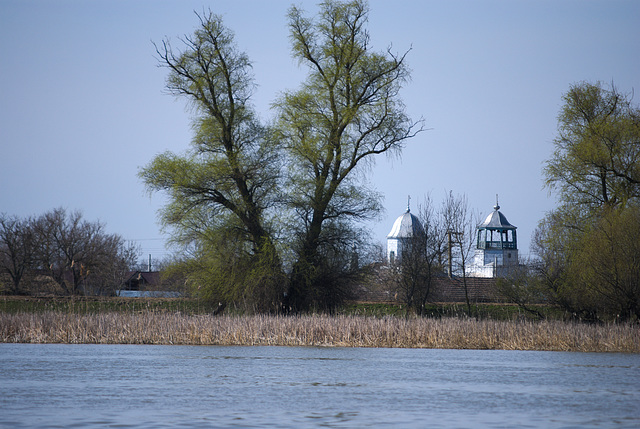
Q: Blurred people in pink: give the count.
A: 0